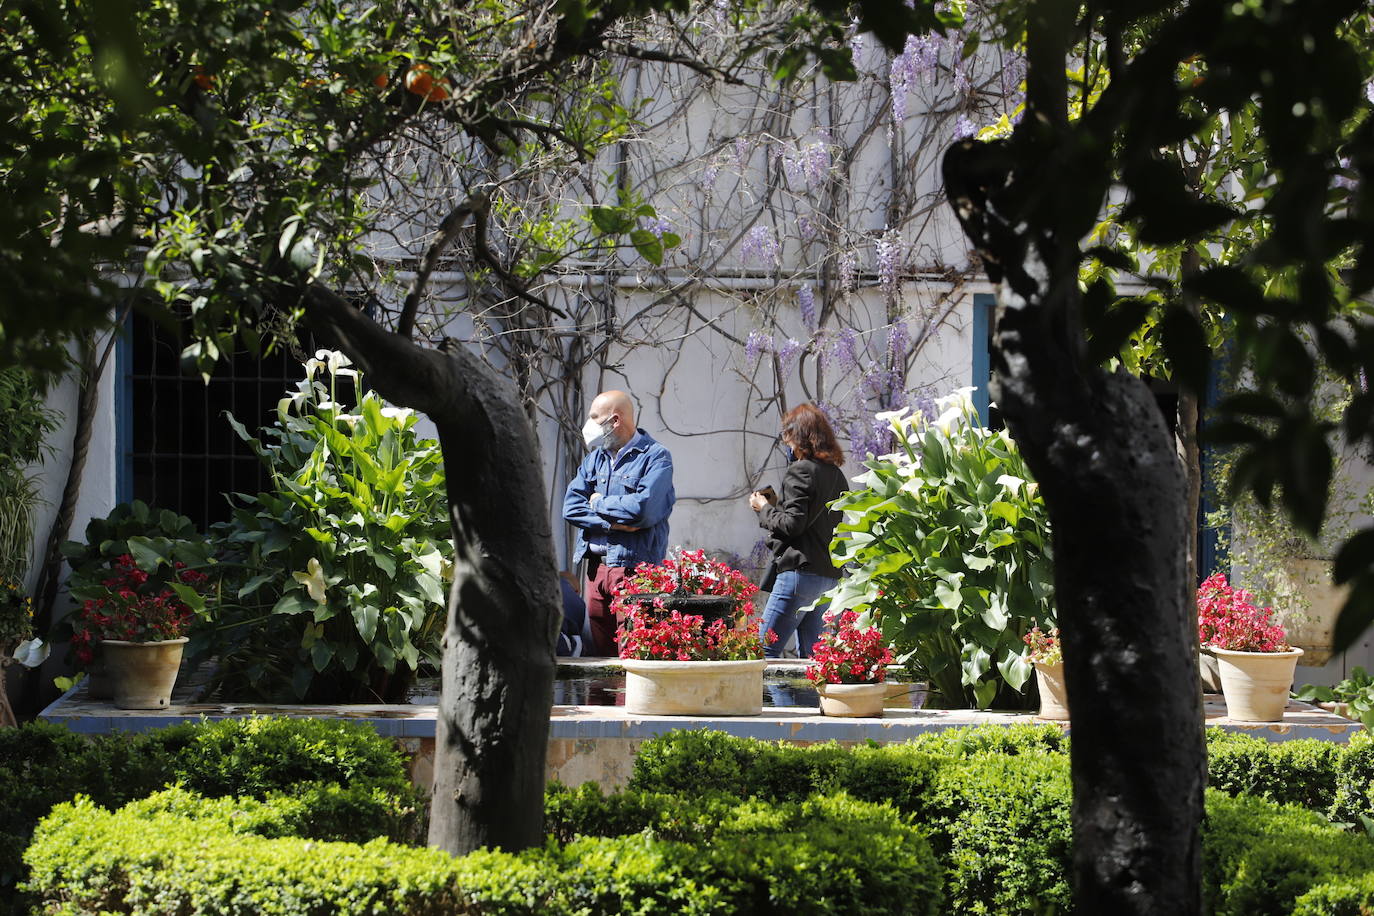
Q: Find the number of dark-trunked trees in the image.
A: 2